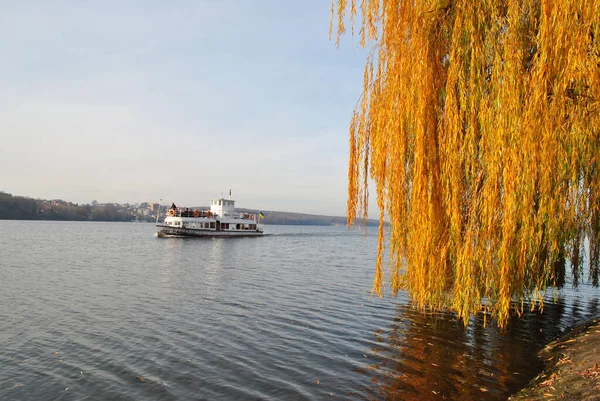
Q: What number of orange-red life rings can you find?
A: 5